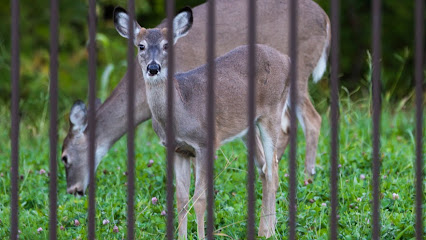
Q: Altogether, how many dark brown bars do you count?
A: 11